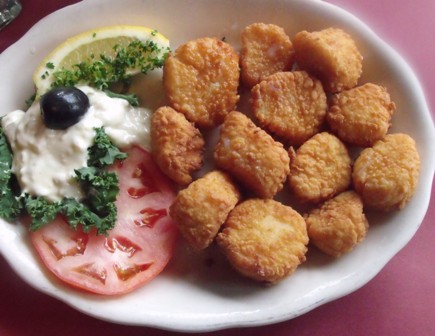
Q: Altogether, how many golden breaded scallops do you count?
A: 12